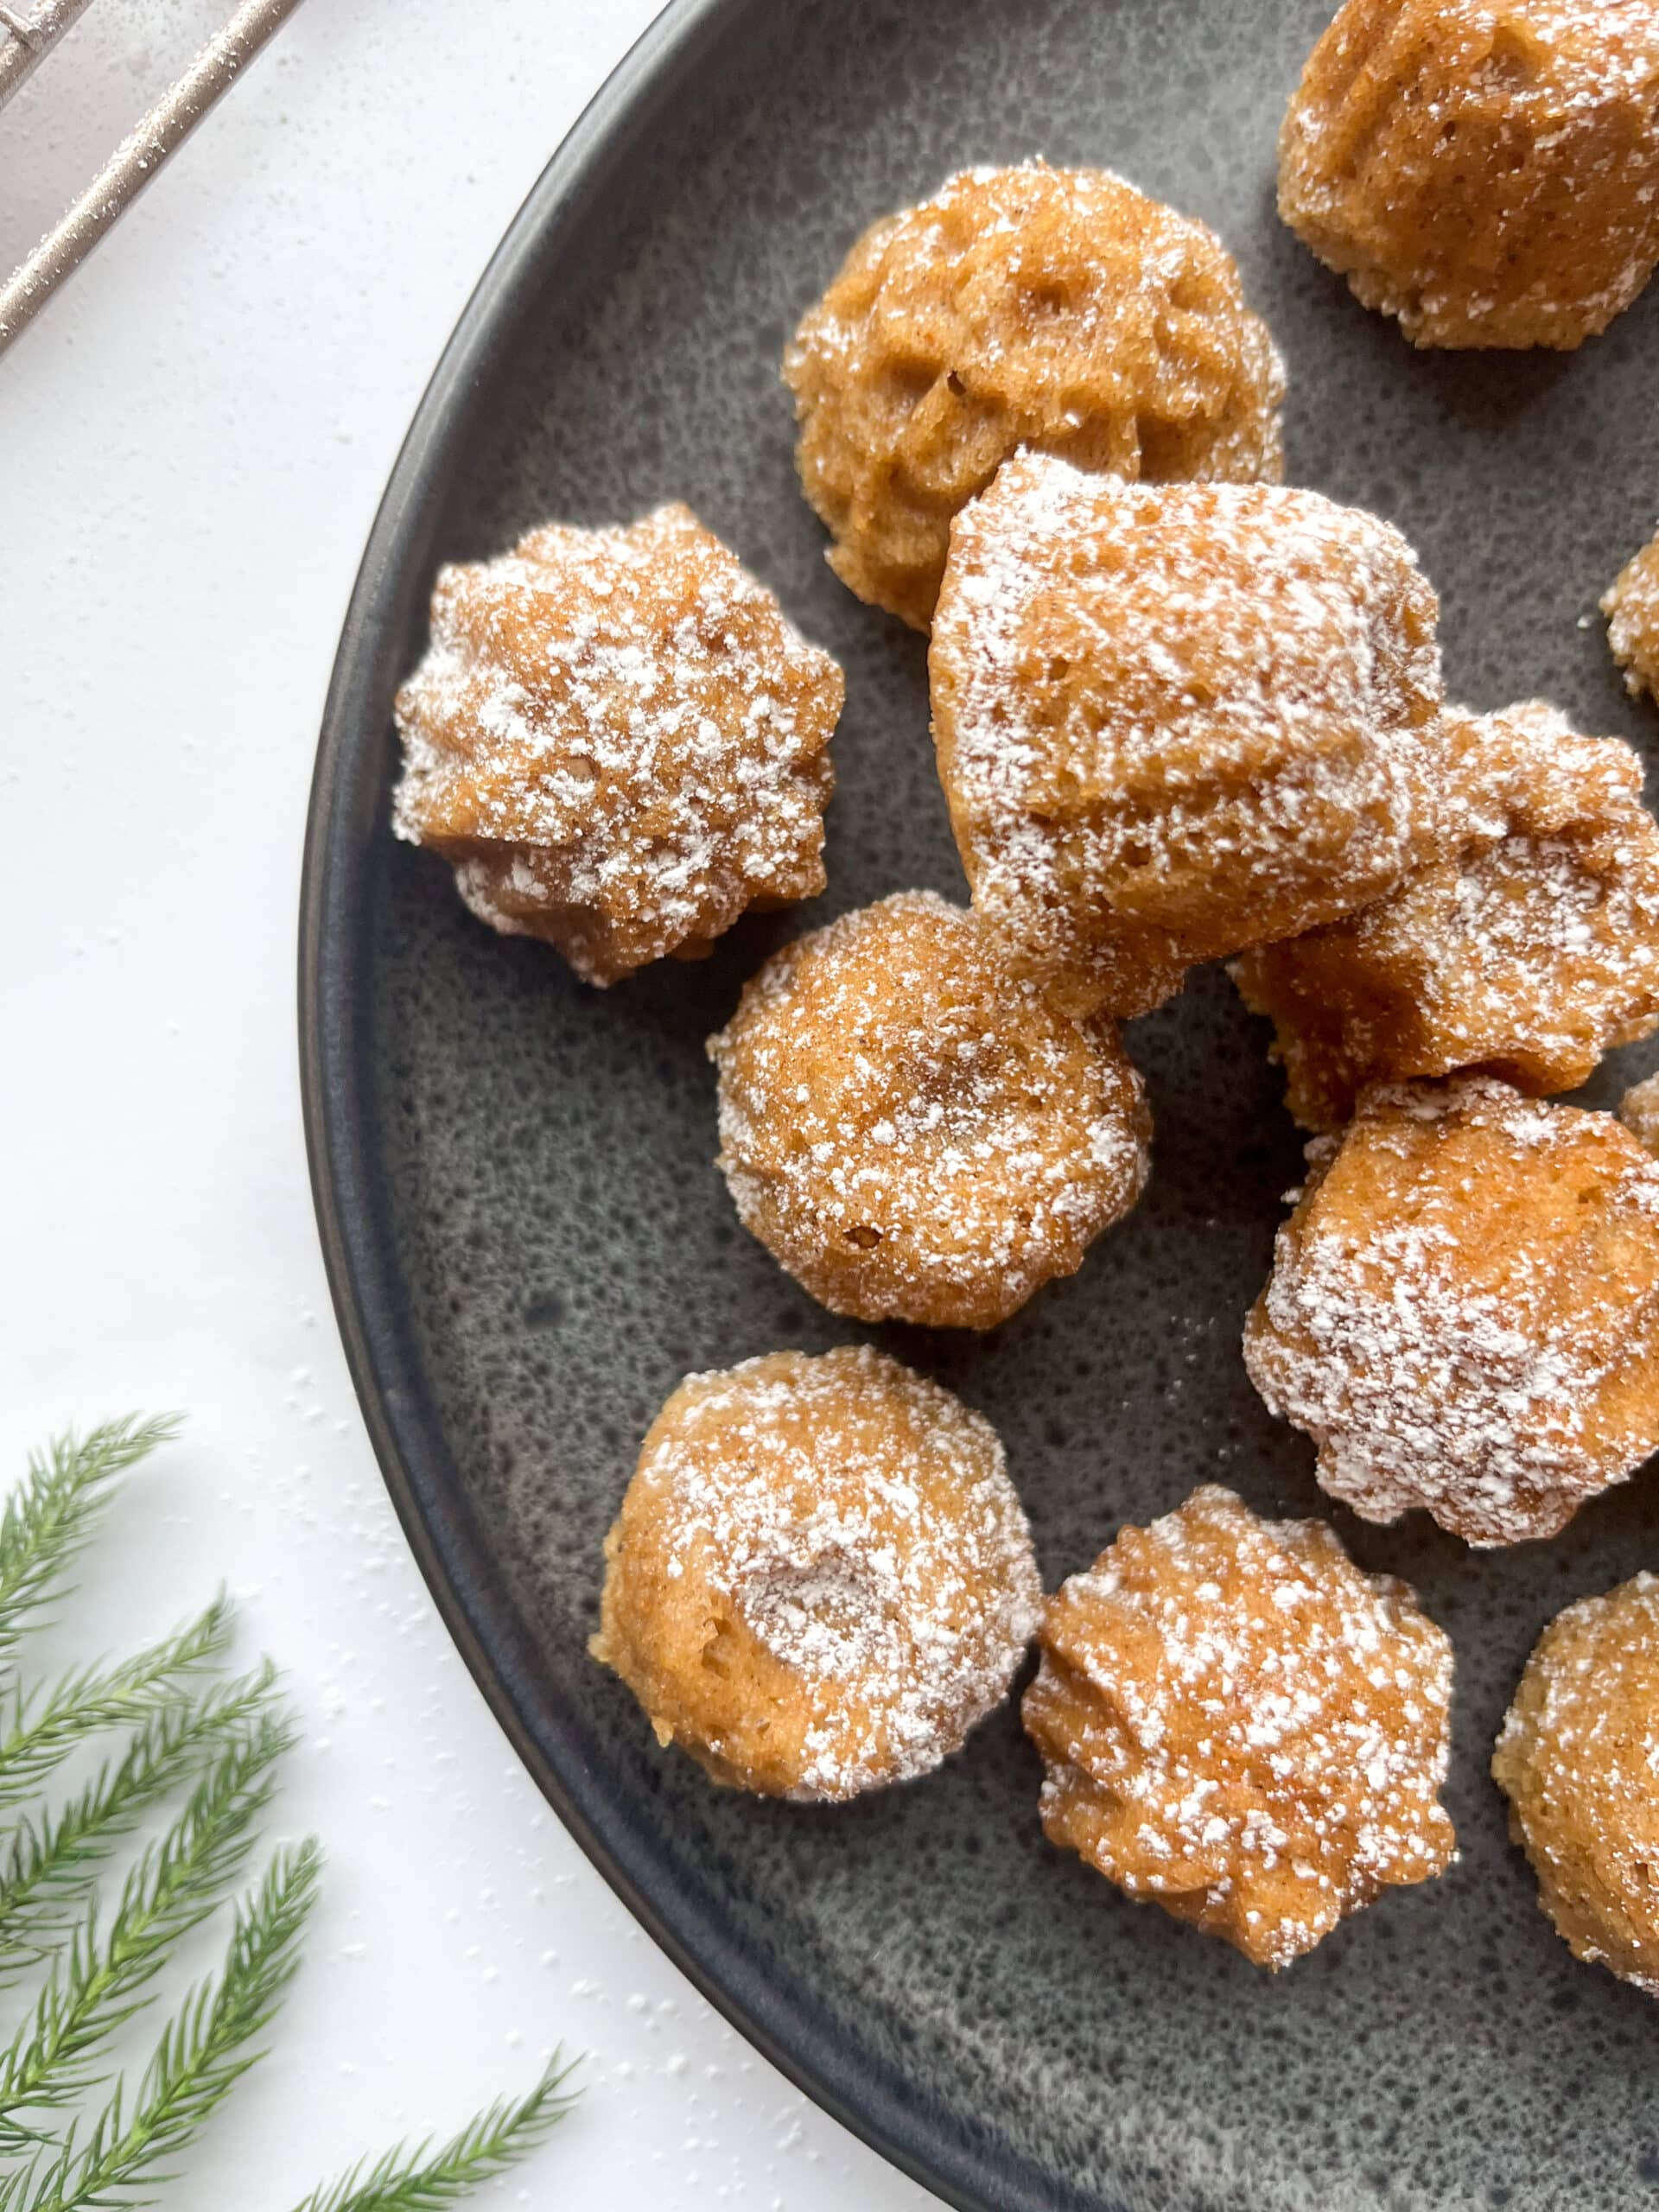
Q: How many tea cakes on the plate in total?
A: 12